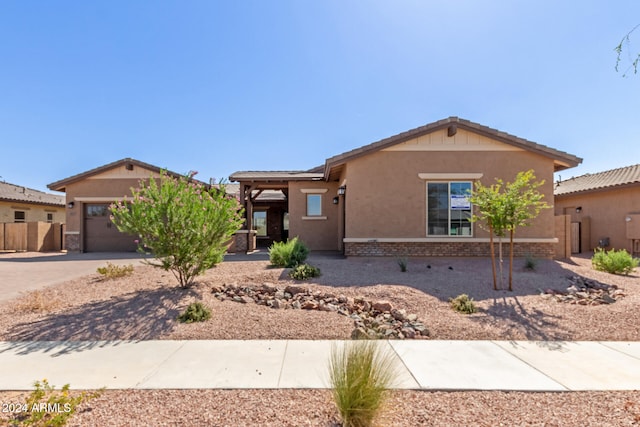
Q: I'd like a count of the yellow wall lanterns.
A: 0